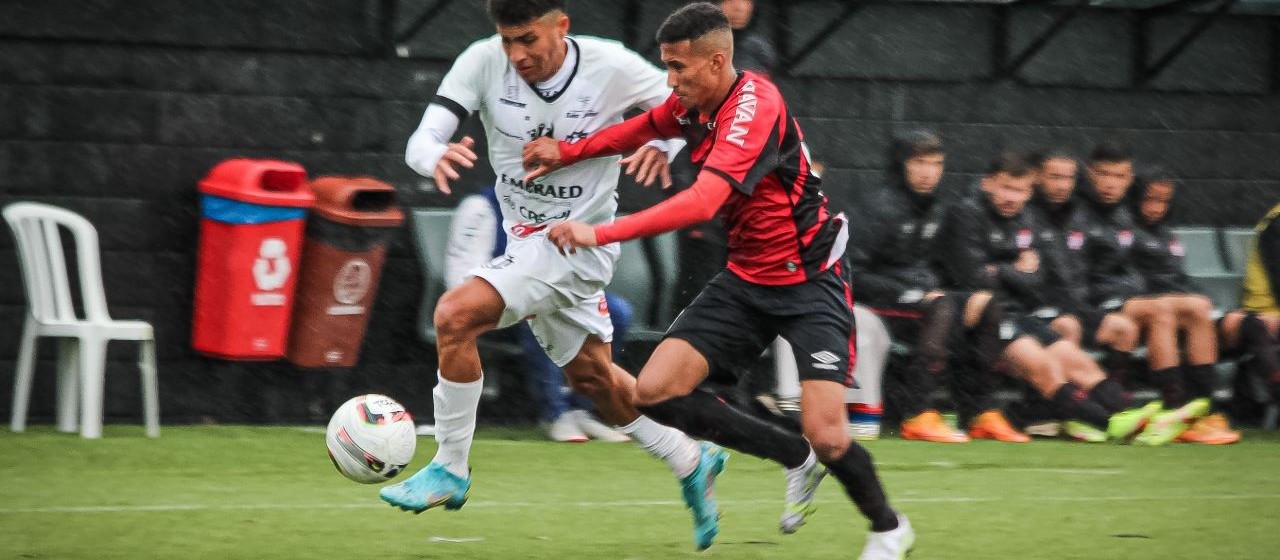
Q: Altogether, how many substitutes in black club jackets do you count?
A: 5